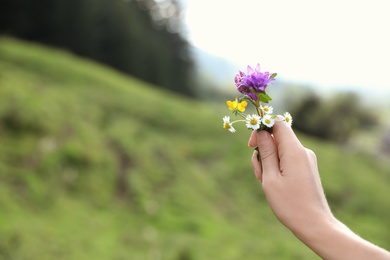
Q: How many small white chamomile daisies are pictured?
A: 5